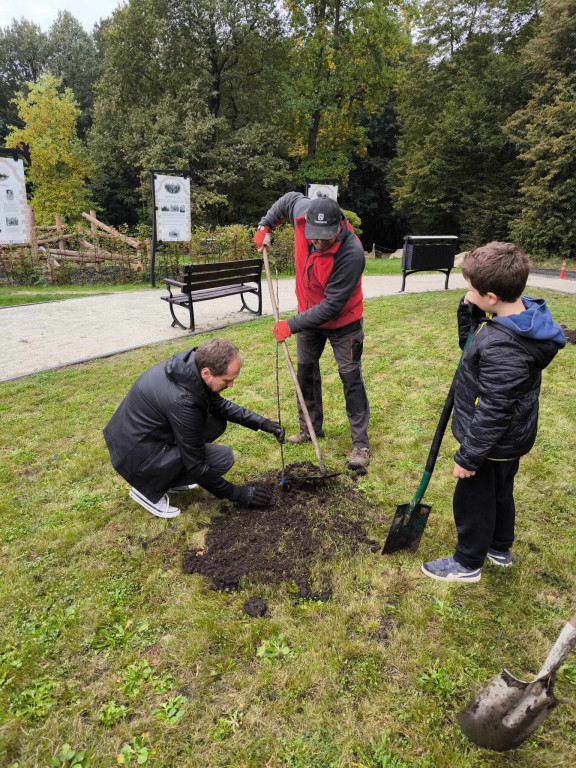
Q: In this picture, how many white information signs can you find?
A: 3